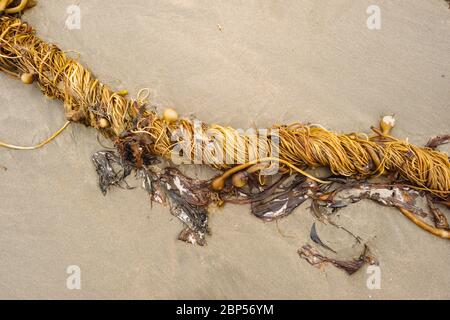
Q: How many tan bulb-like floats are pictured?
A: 6